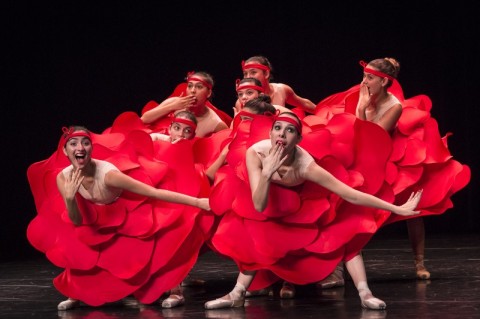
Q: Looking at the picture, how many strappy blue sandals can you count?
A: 0